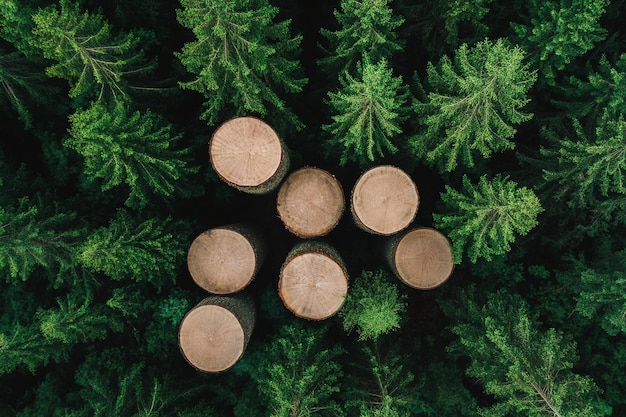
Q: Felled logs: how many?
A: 7